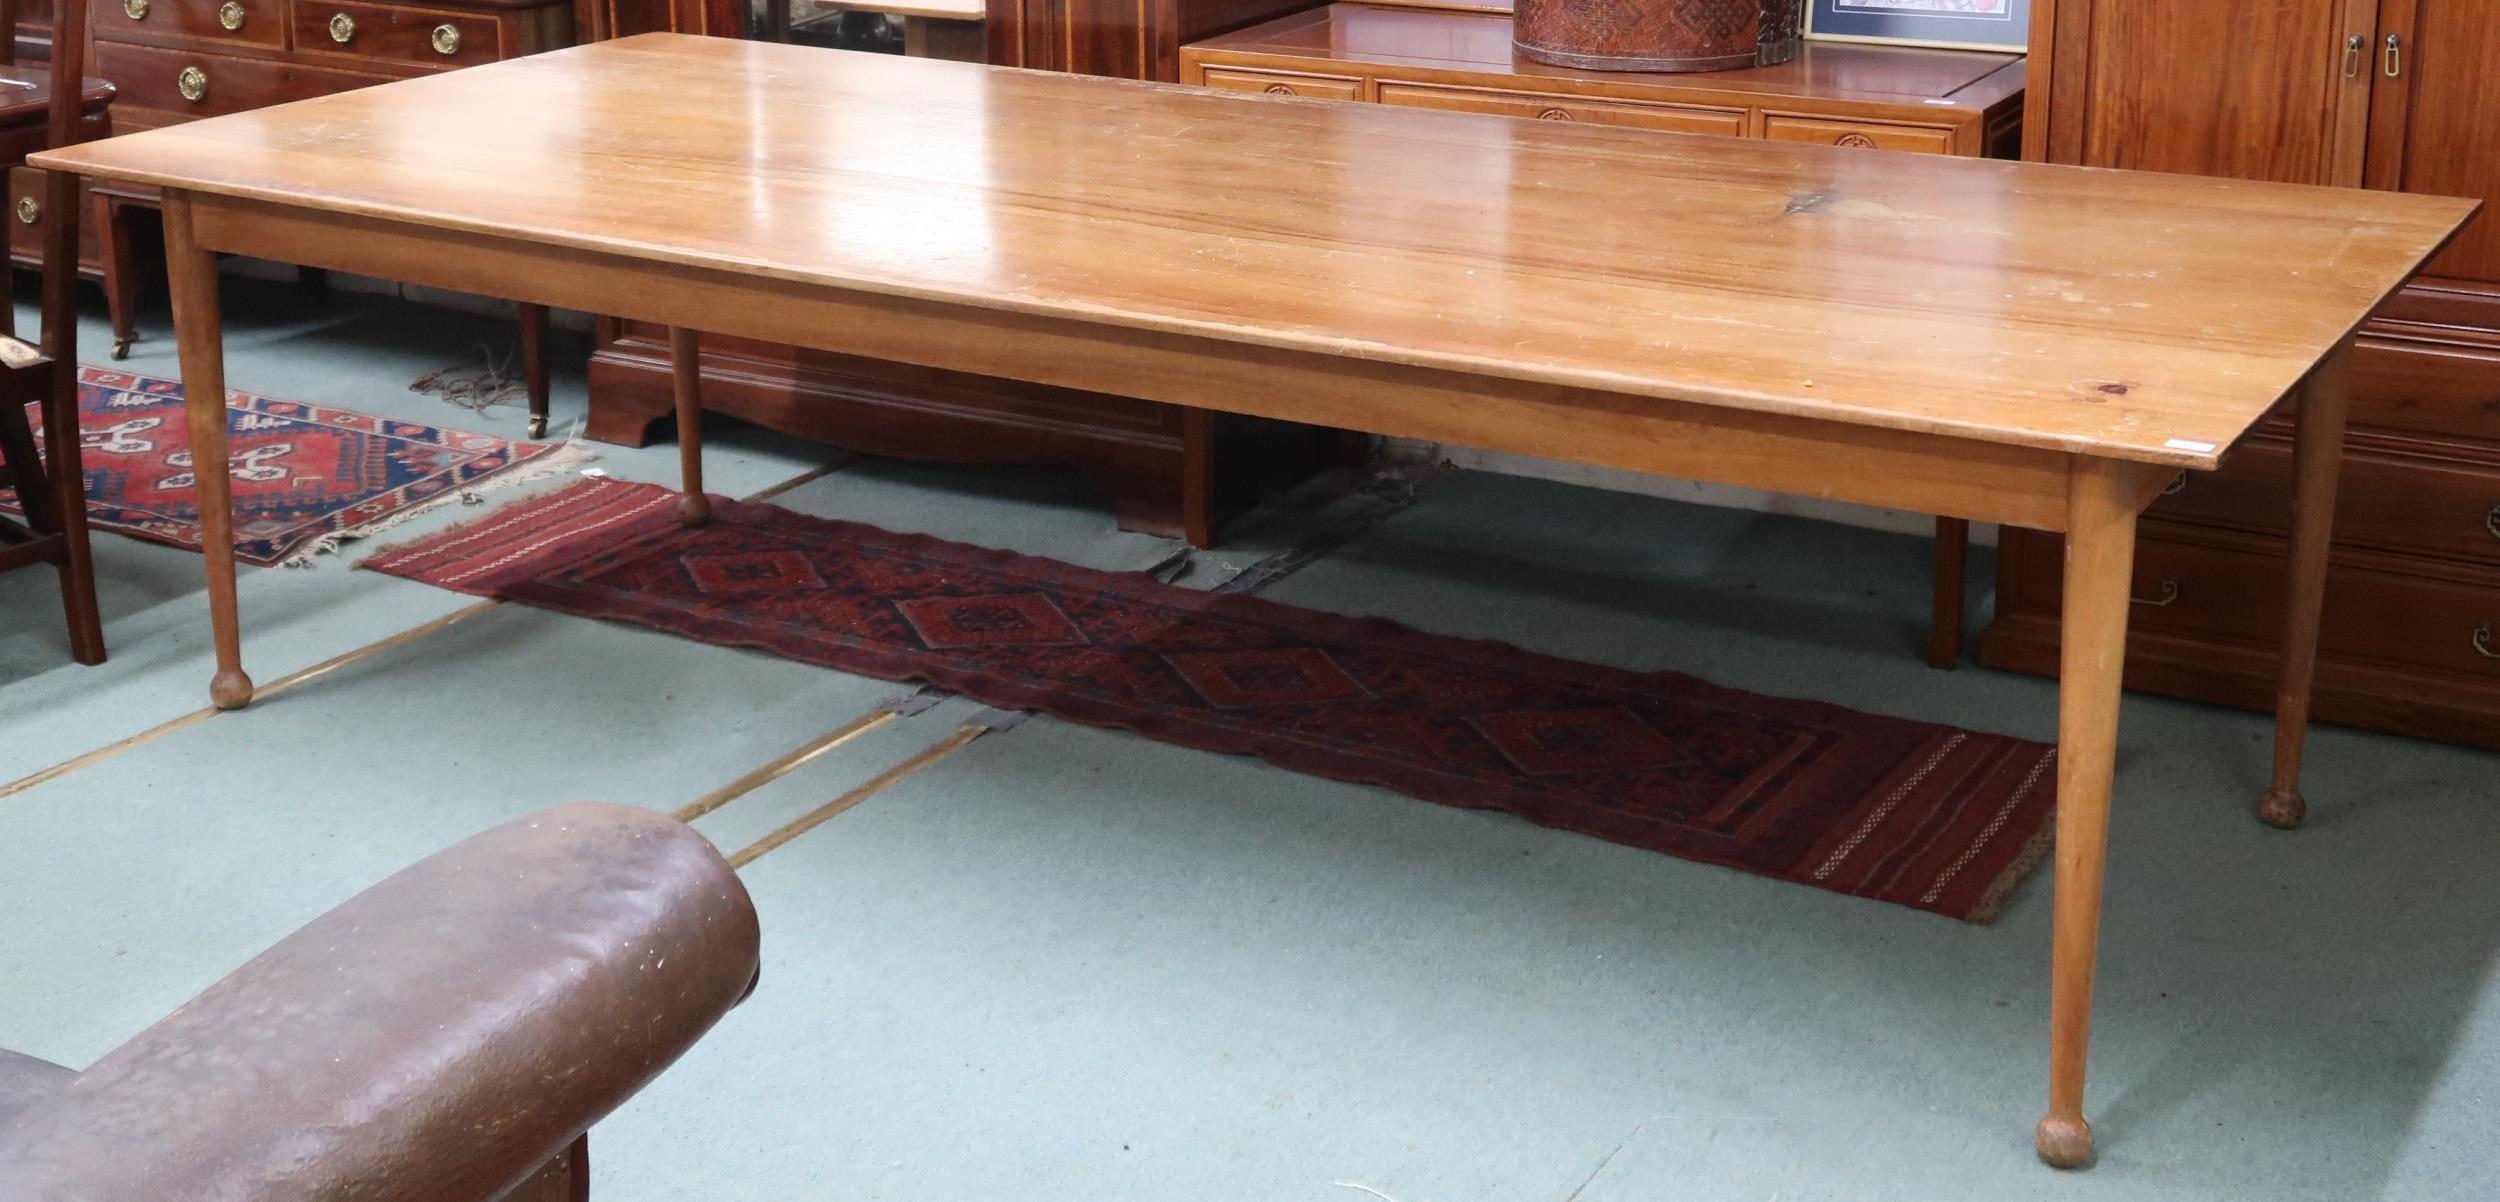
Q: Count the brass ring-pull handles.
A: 6